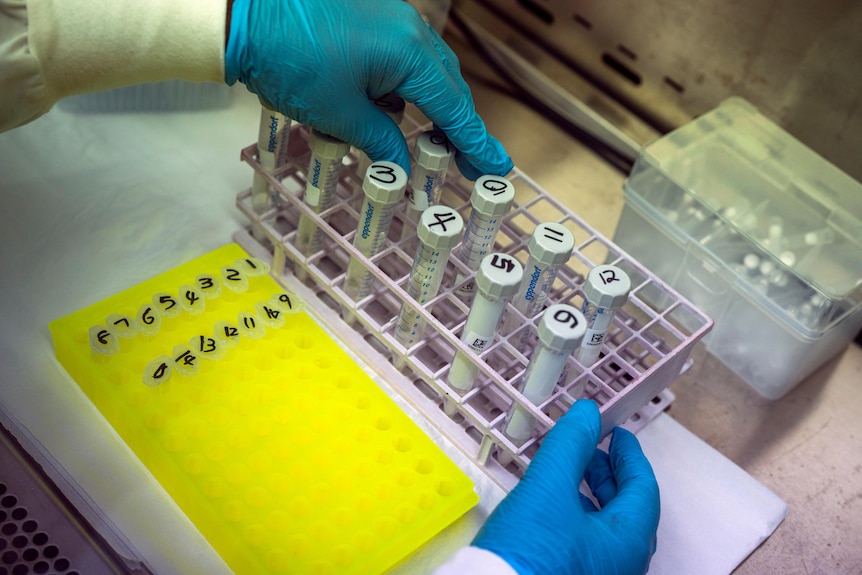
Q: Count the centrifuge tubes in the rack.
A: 11